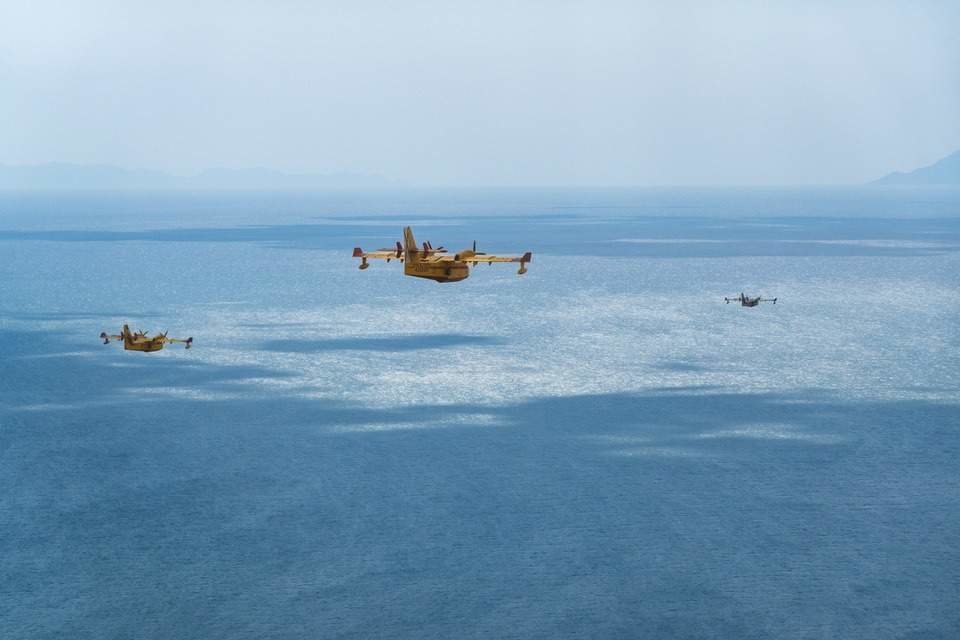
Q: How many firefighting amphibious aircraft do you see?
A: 3